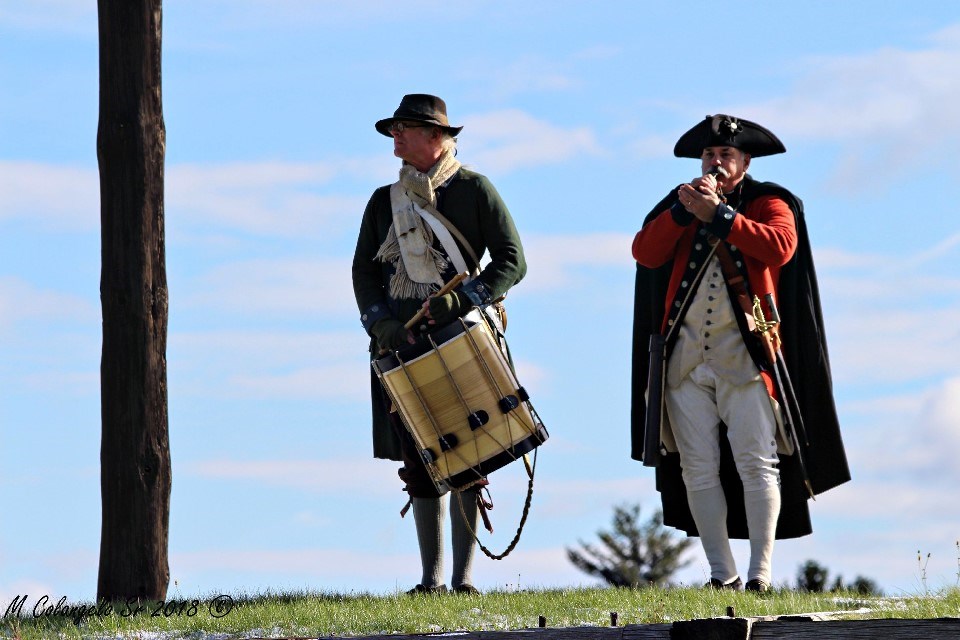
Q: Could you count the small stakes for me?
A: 3